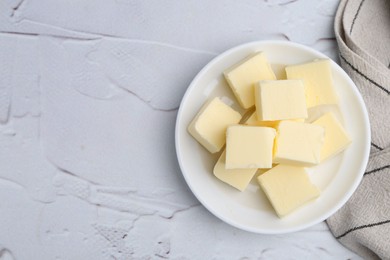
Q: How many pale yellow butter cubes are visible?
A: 10